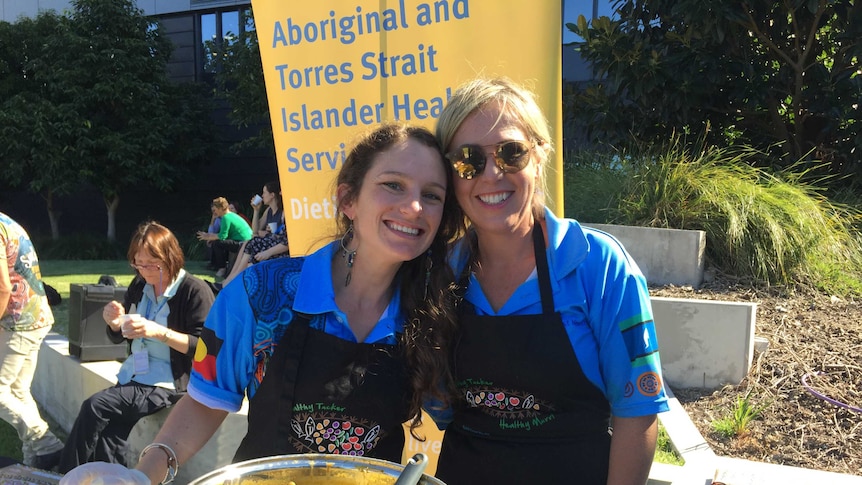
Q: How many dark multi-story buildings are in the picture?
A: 1